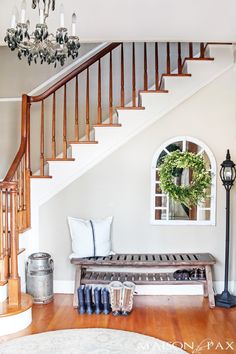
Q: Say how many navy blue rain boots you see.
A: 4